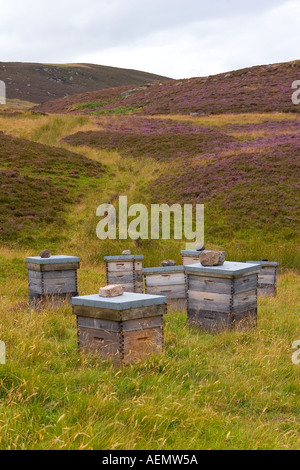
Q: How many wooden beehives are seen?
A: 7